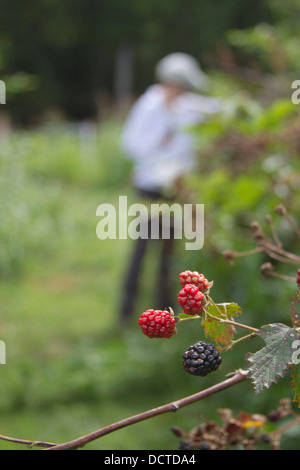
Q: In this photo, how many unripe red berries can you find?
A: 3